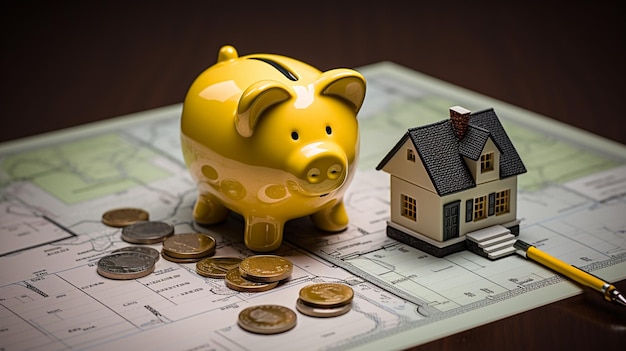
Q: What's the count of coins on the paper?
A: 12